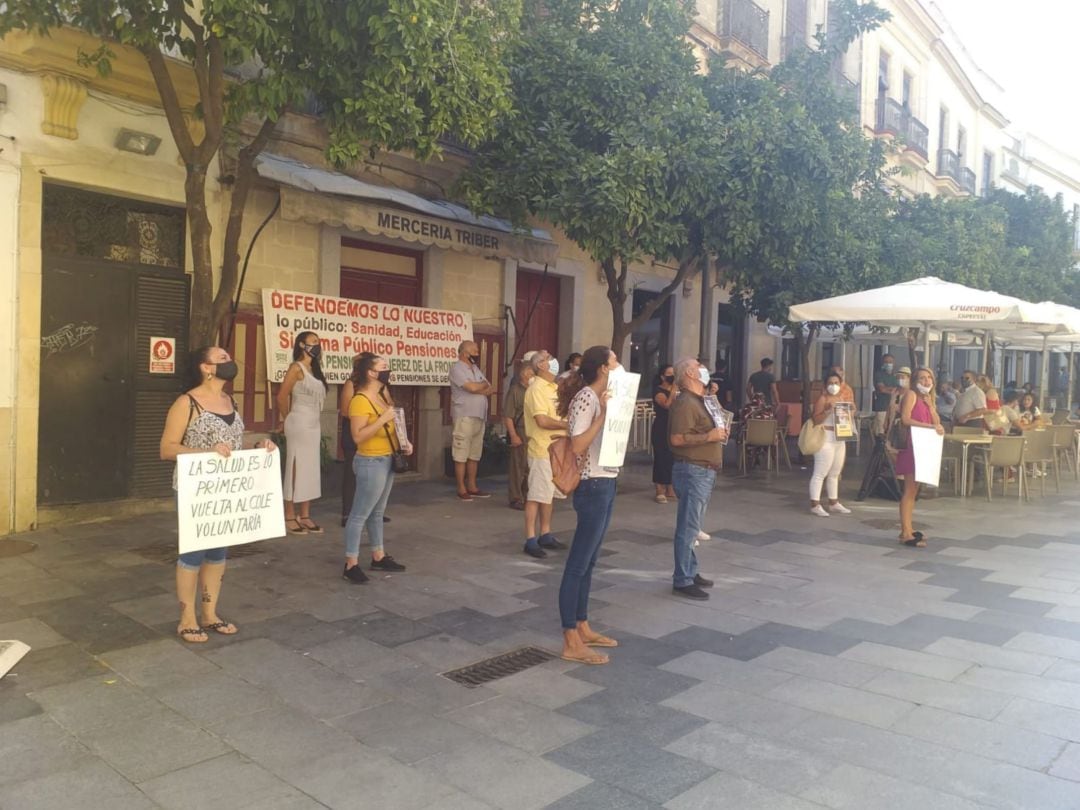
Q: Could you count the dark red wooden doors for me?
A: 2